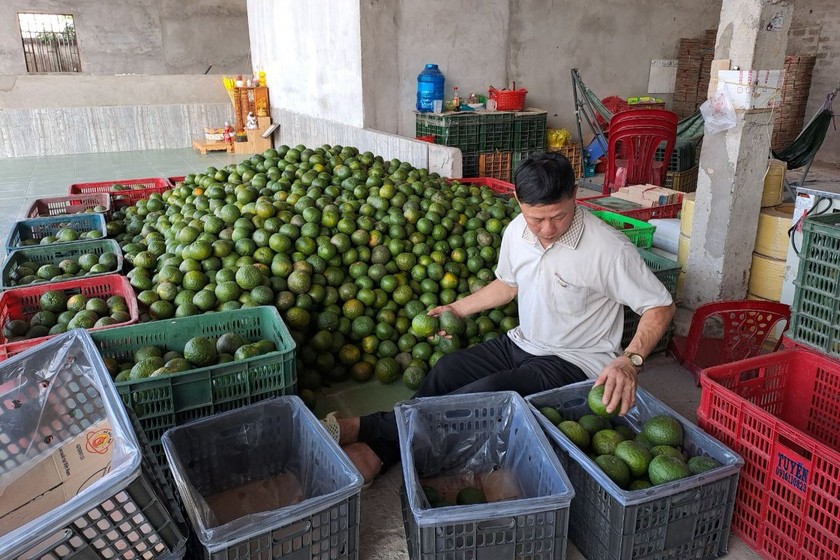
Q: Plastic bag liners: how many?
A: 4